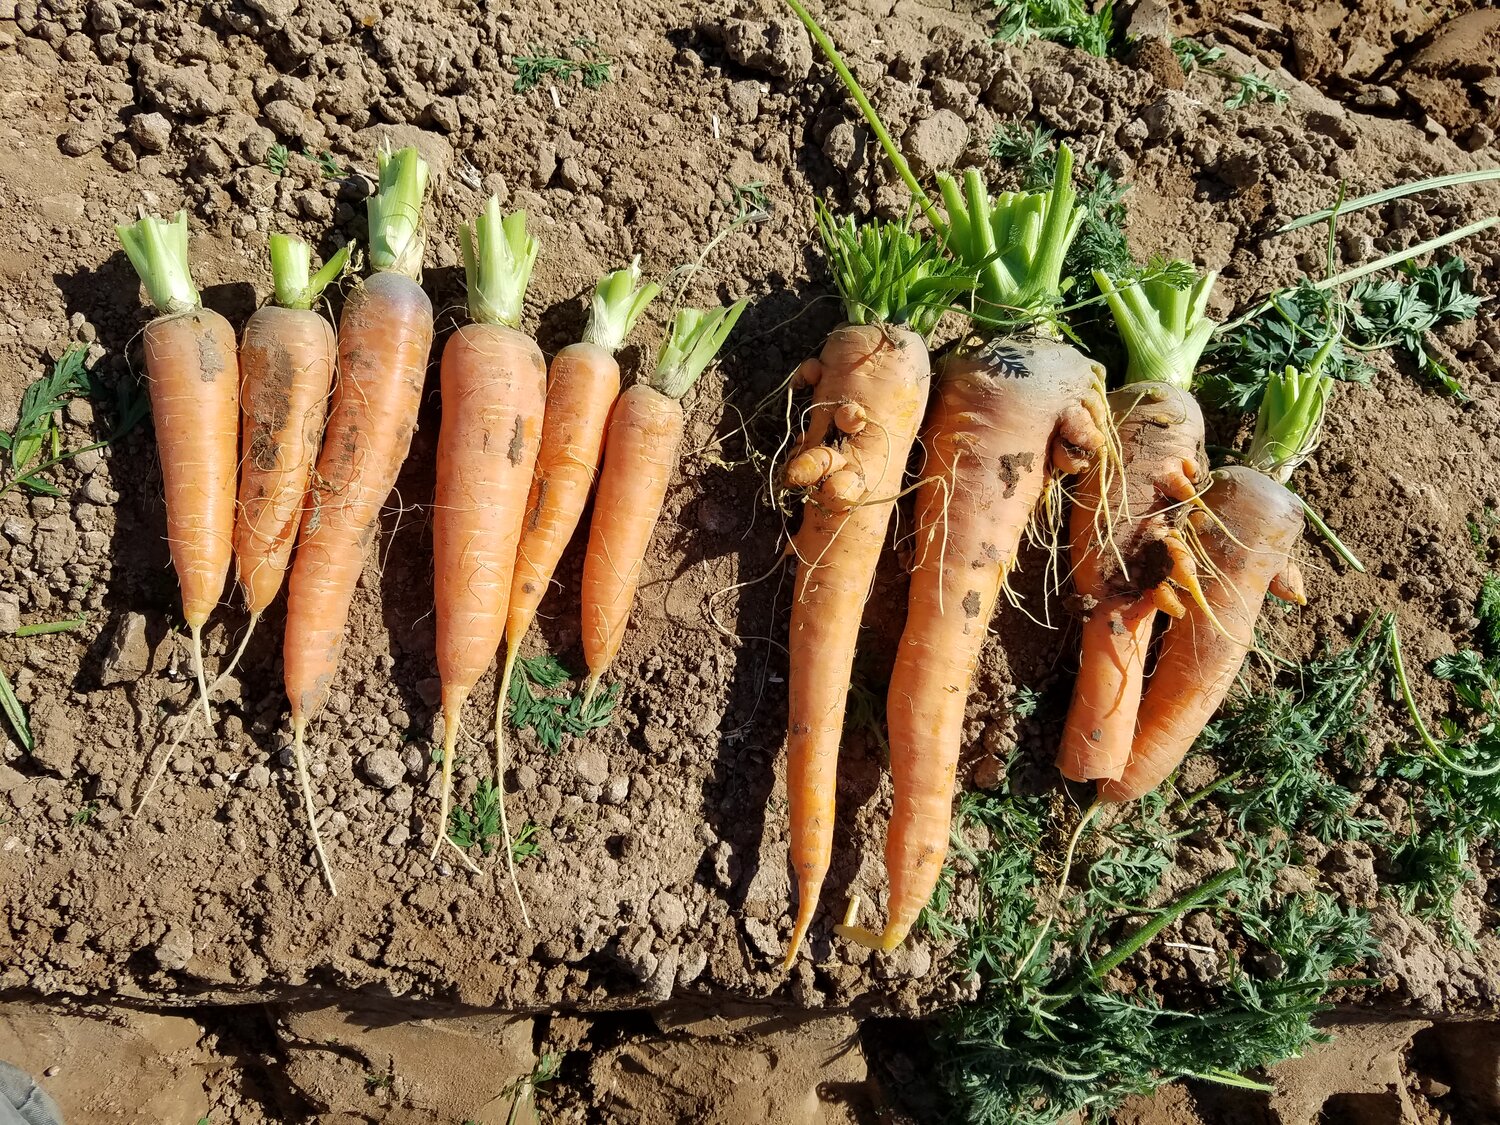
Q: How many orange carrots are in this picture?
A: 10